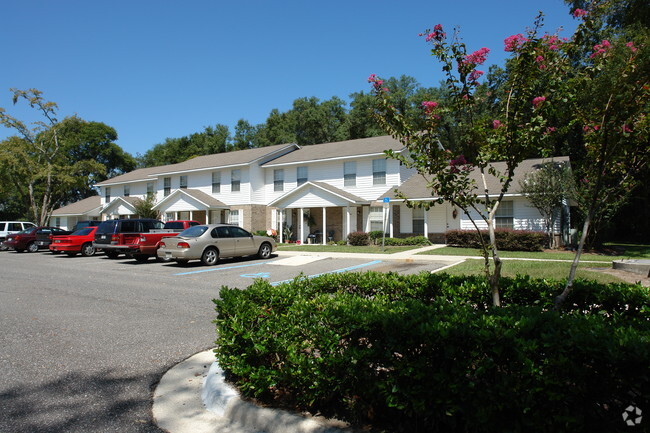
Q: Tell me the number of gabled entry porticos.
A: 3